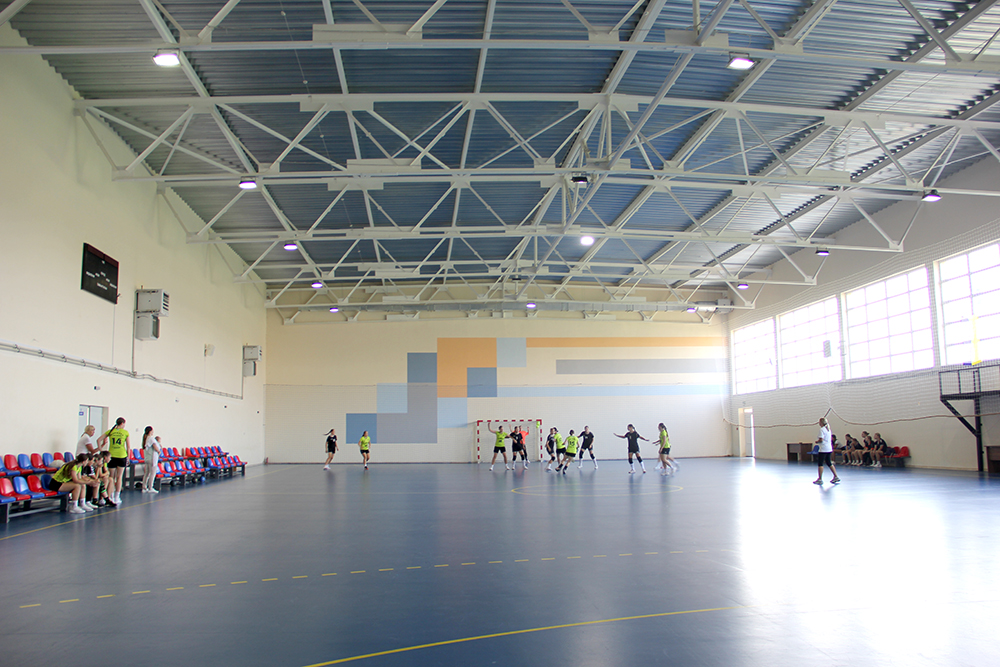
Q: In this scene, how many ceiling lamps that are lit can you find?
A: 12